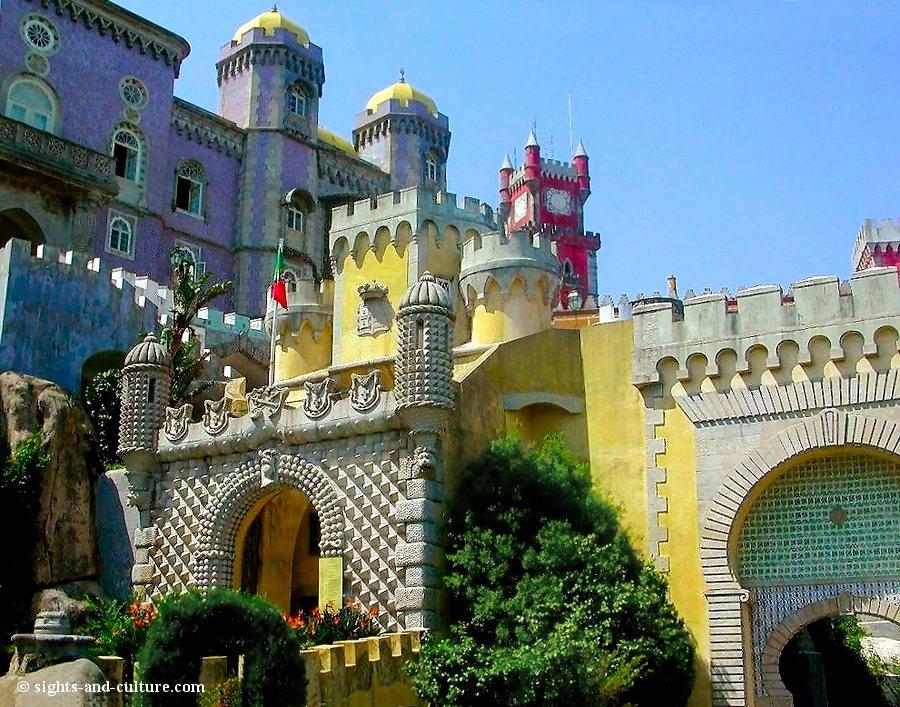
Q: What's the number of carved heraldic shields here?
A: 6